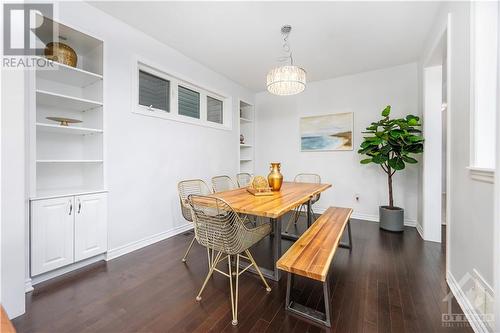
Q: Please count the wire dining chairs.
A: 5